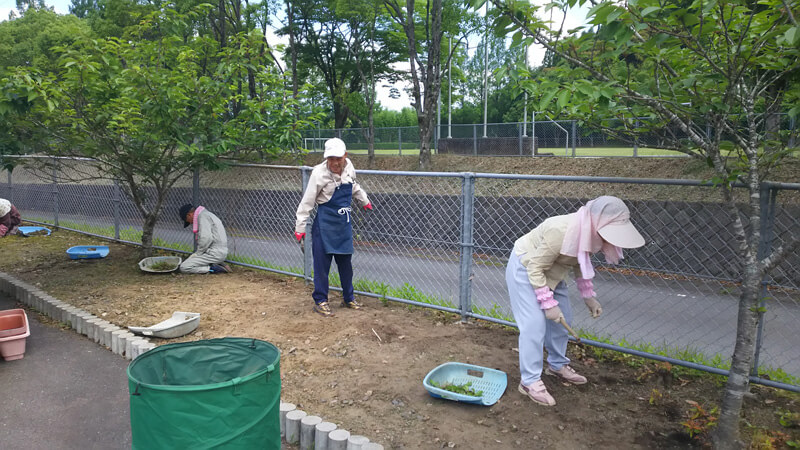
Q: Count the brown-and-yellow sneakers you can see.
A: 2